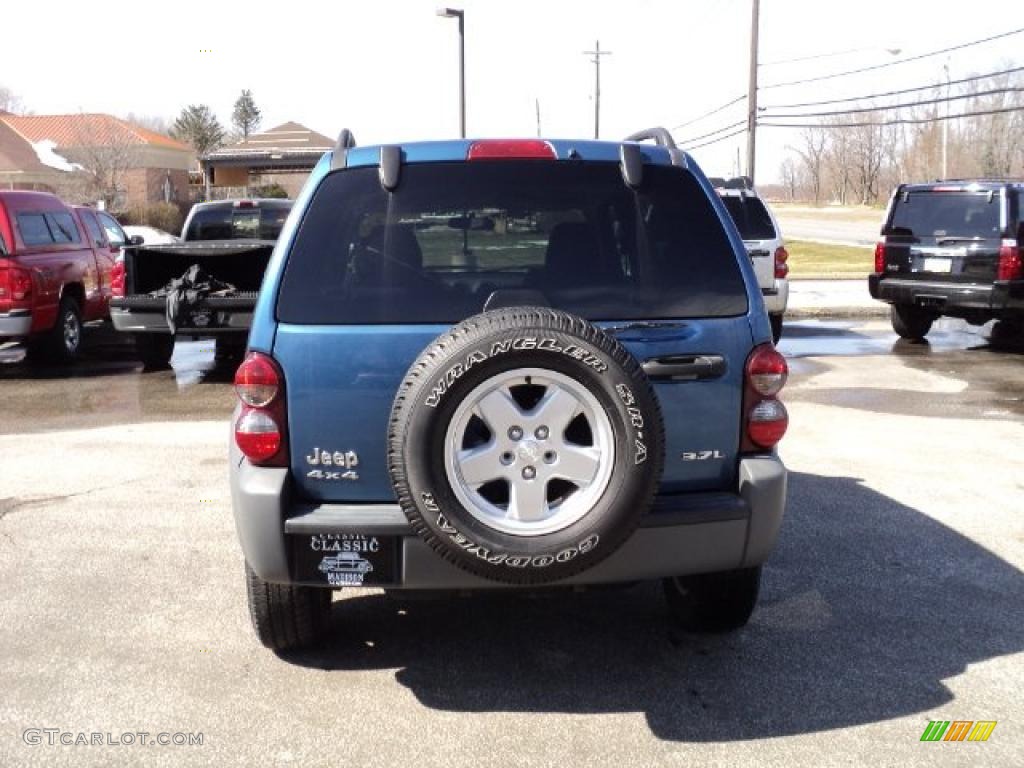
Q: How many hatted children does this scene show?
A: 0